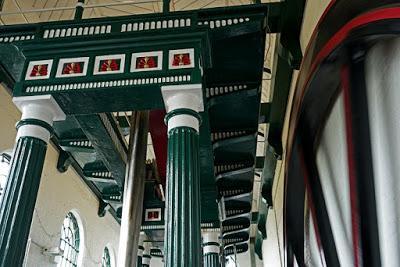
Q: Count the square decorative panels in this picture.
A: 6